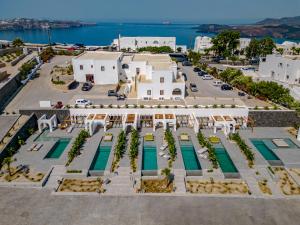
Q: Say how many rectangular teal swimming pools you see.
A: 6